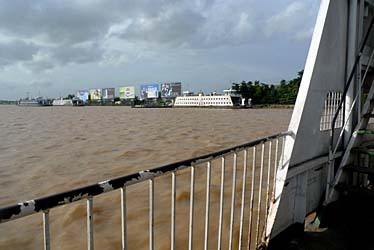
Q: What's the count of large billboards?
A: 6